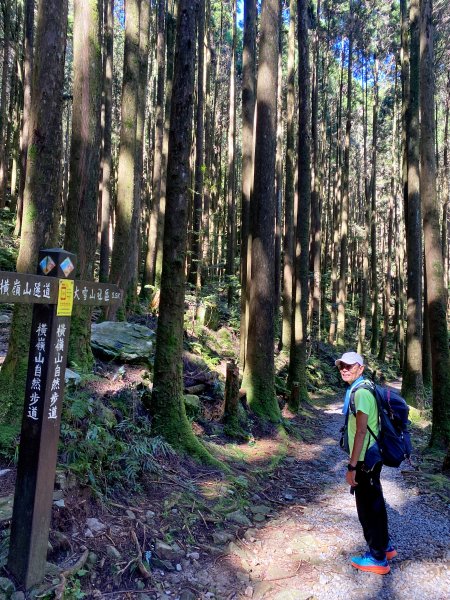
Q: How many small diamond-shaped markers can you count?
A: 2